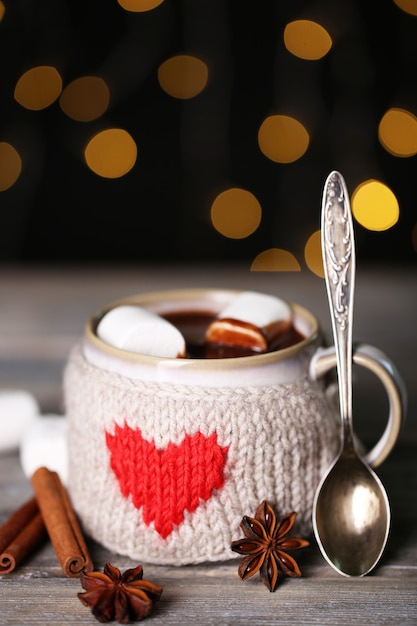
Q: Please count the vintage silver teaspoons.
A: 1